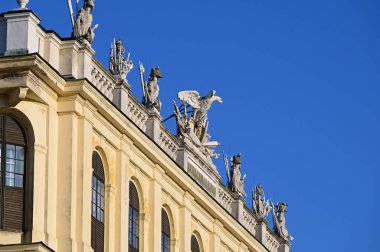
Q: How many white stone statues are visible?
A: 7